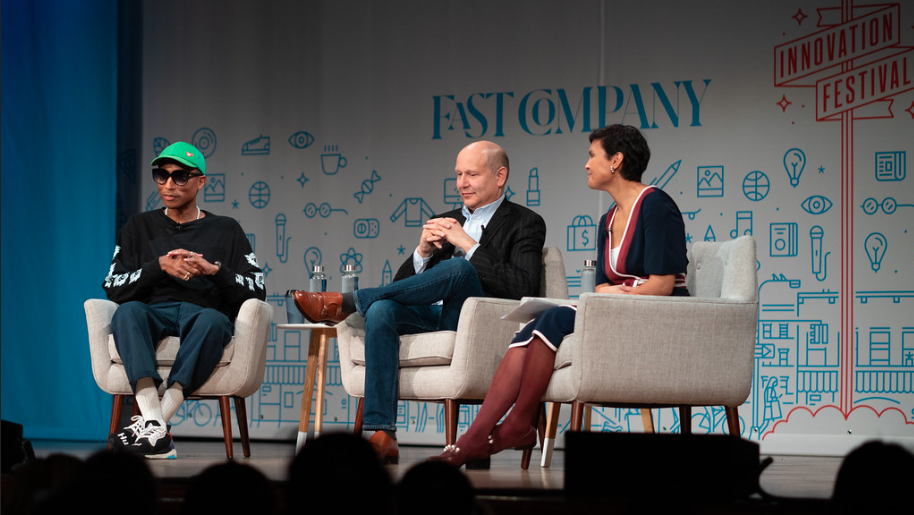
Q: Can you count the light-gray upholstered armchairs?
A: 3